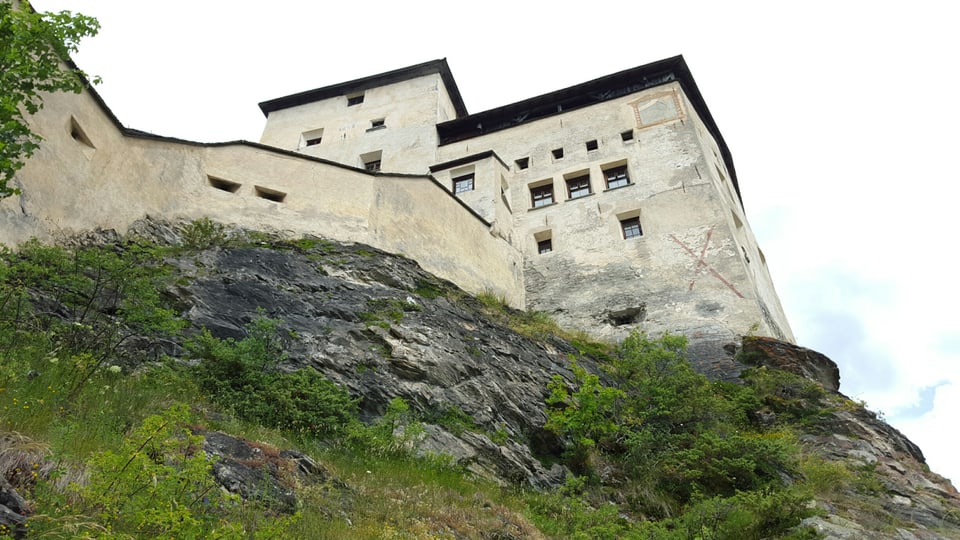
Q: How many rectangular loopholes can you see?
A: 2